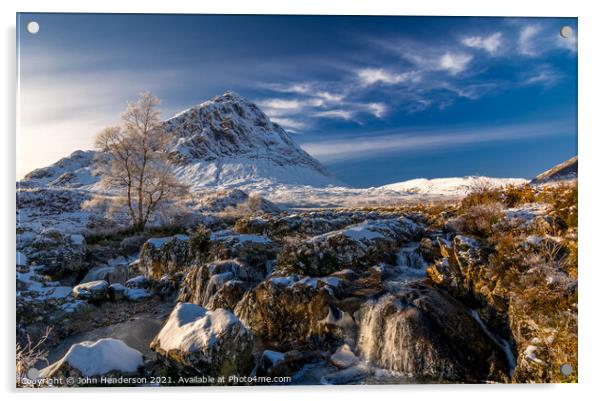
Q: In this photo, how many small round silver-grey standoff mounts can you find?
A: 4